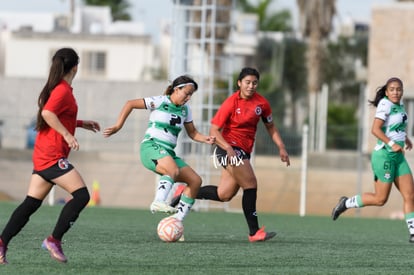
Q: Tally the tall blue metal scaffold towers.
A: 1